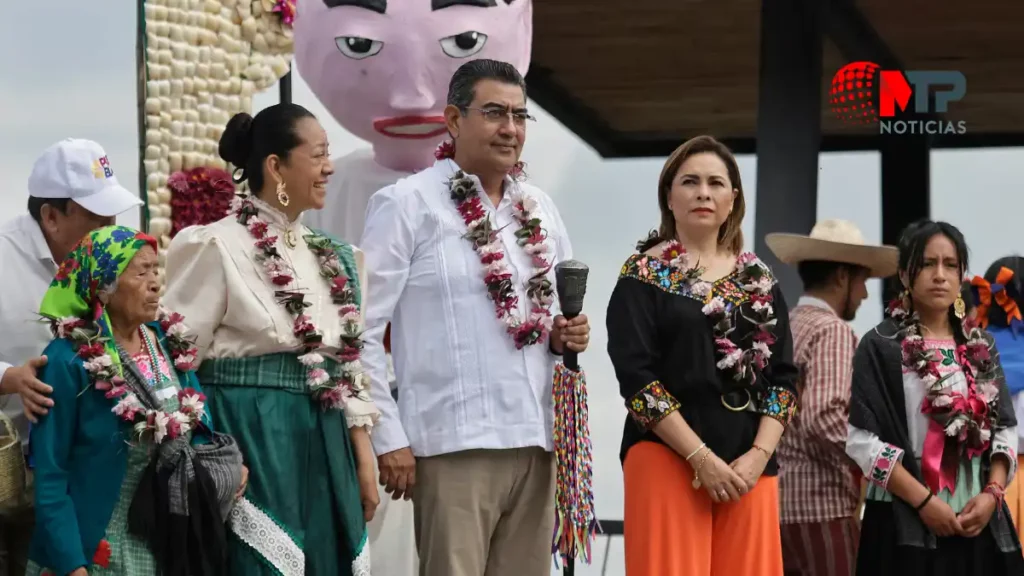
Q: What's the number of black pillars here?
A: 2